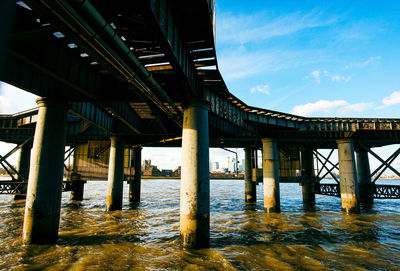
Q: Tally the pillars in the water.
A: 11